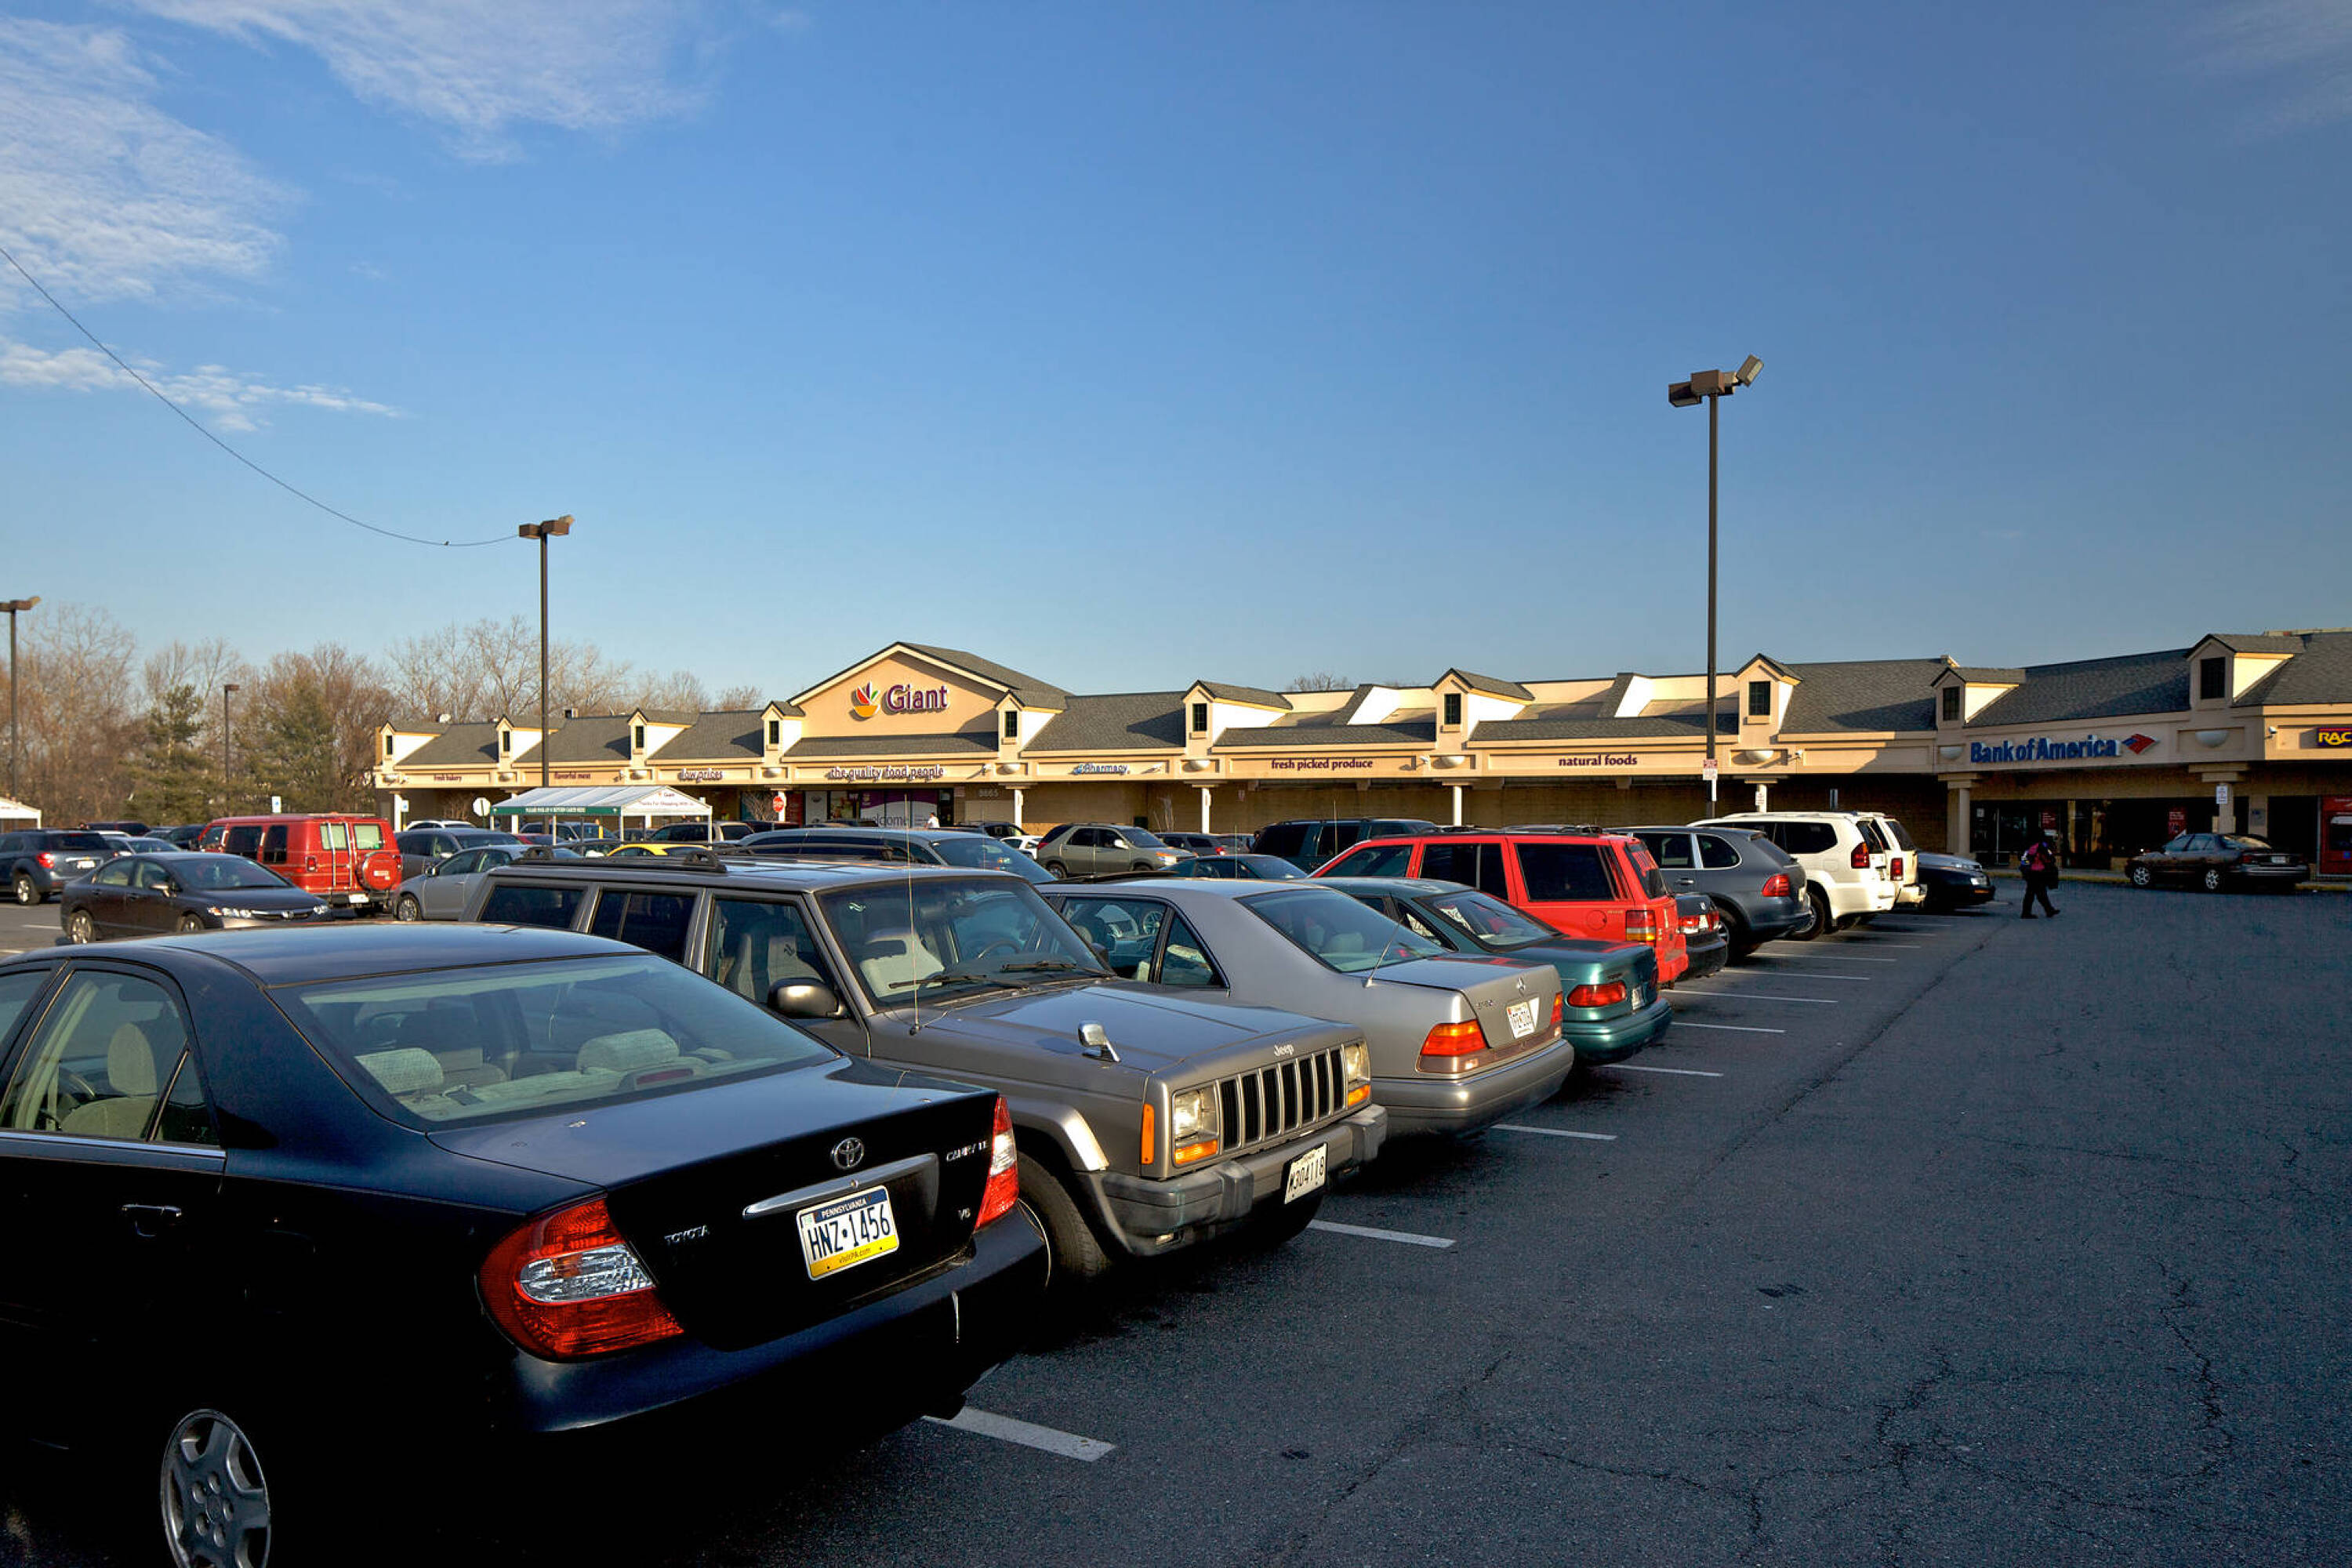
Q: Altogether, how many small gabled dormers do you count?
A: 10